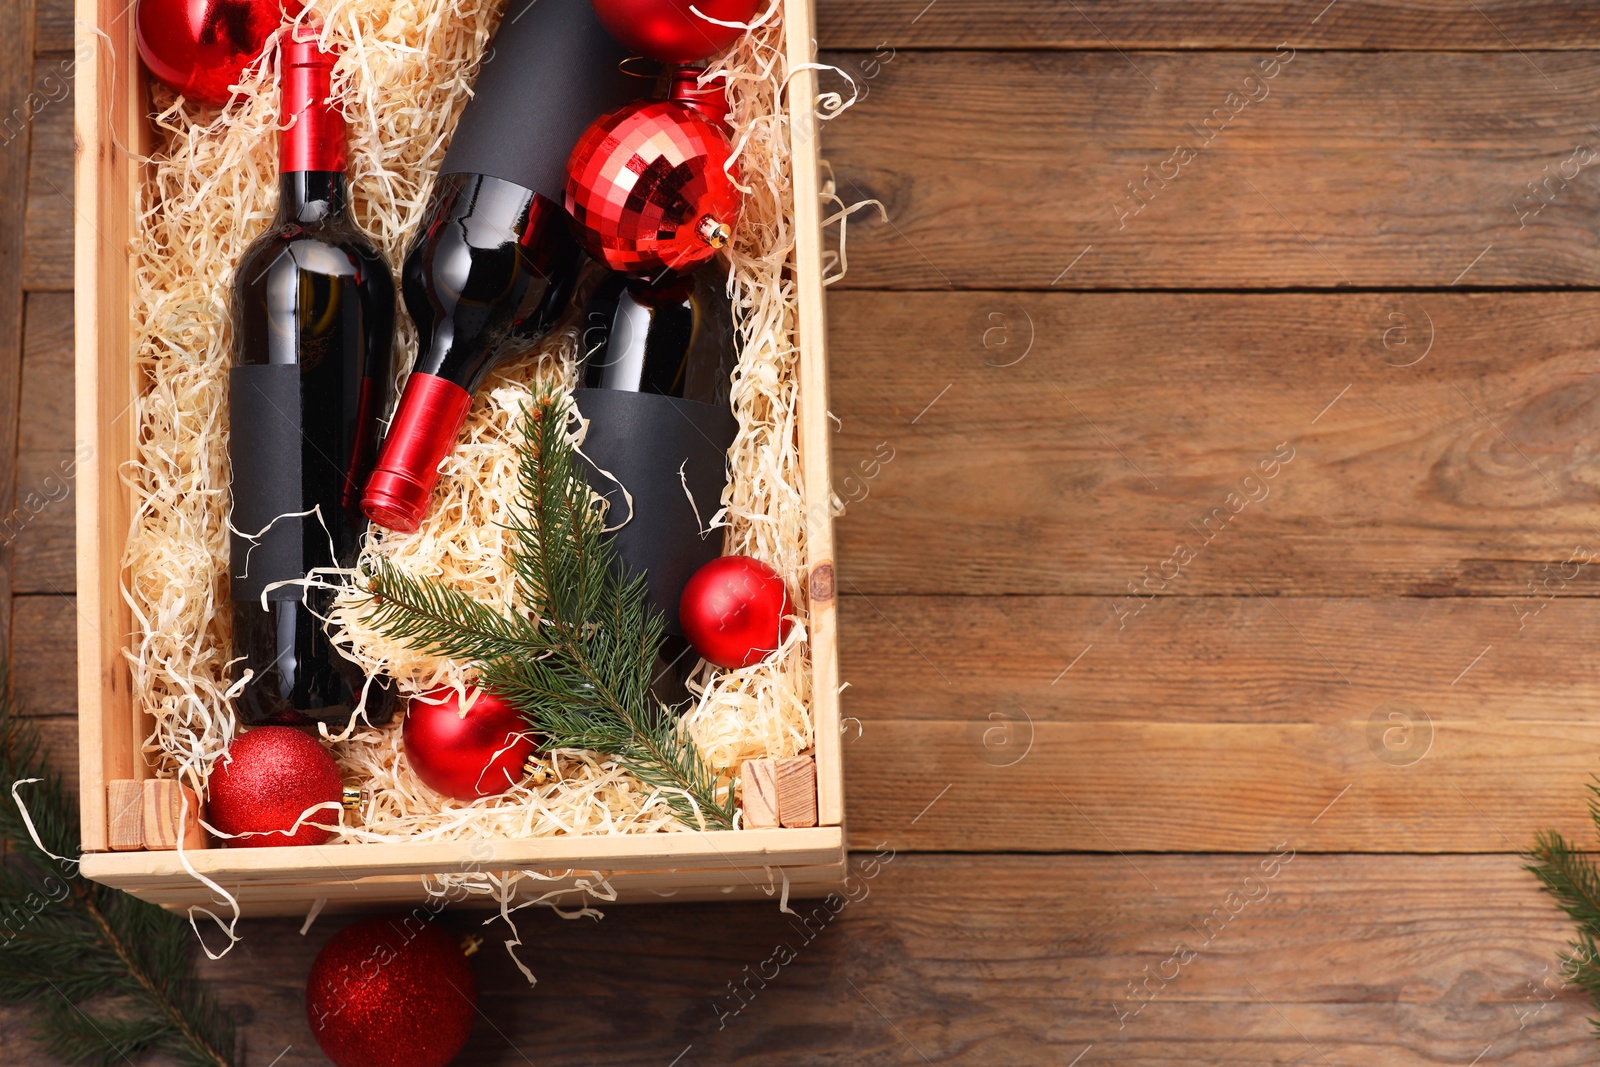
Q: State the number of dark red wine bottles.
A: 3